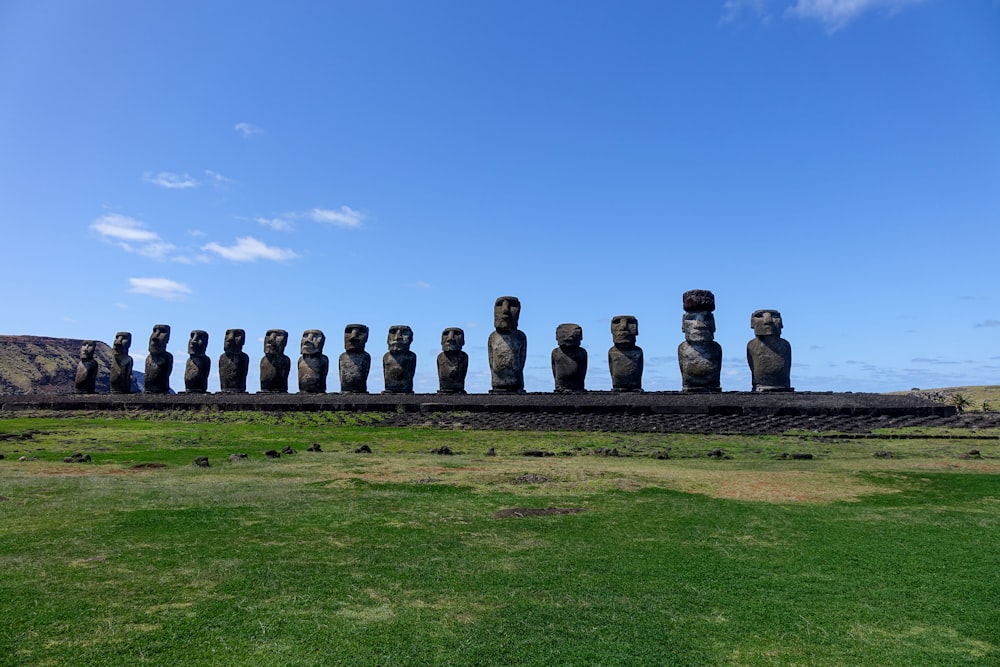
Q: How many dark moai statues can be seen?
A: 15